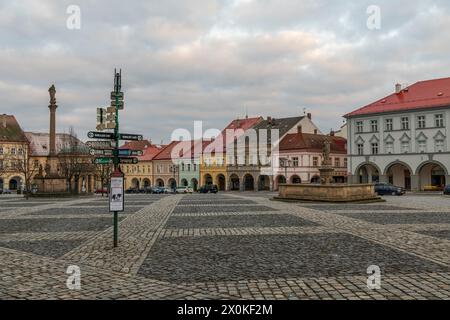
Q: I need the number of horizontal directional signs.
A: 7